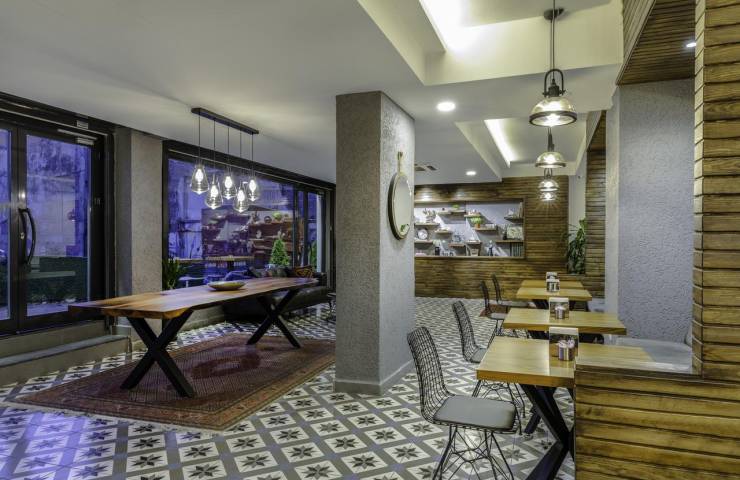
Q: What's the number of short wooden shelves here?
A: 11